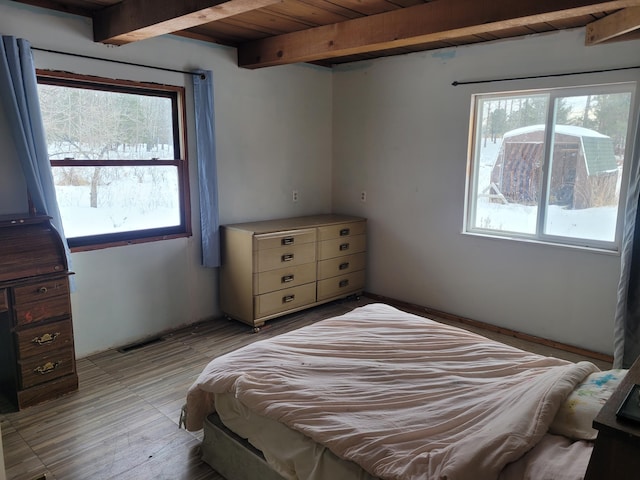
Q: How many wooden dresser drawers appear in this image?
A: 8